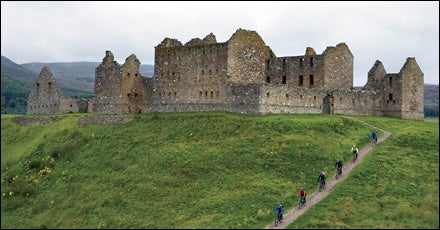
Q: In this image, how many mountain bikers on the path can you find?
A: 6